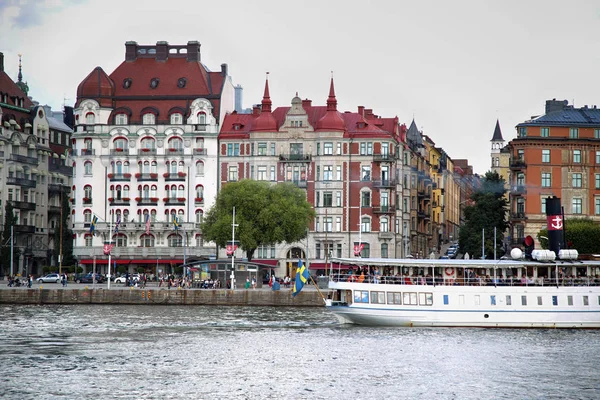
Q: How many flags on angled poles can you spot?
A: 5